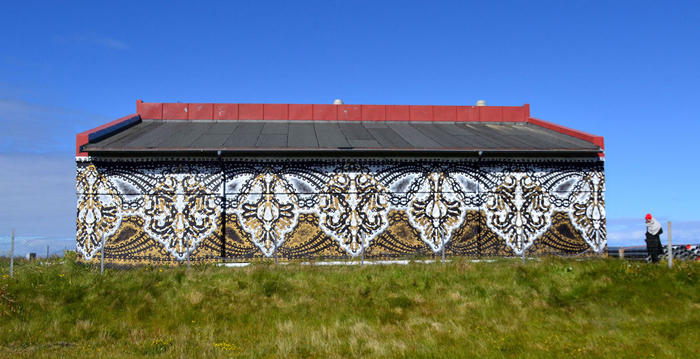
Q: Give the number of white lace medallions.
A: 7